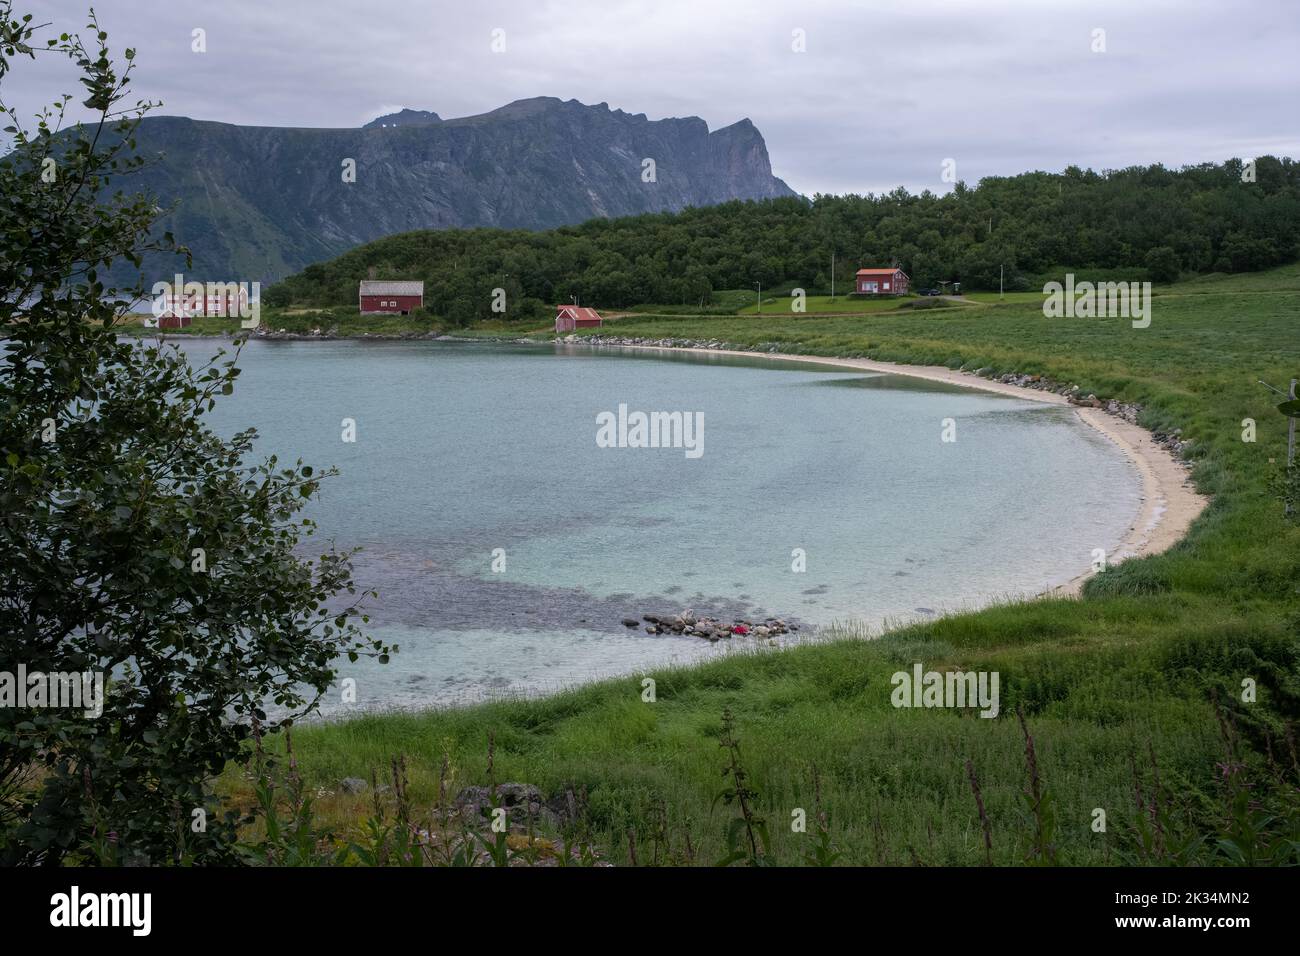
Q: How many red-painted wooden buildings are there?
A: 5